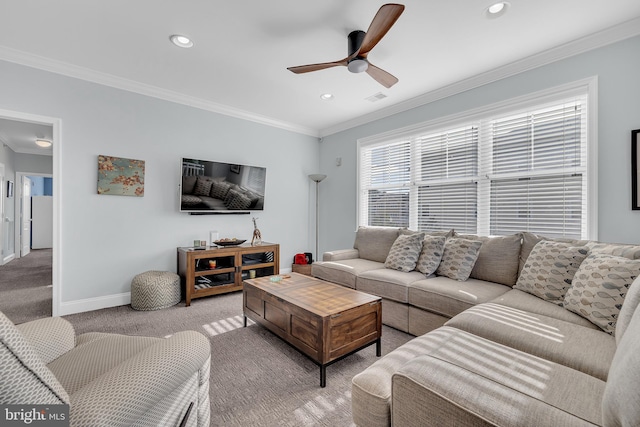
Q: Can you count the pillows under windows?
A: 5